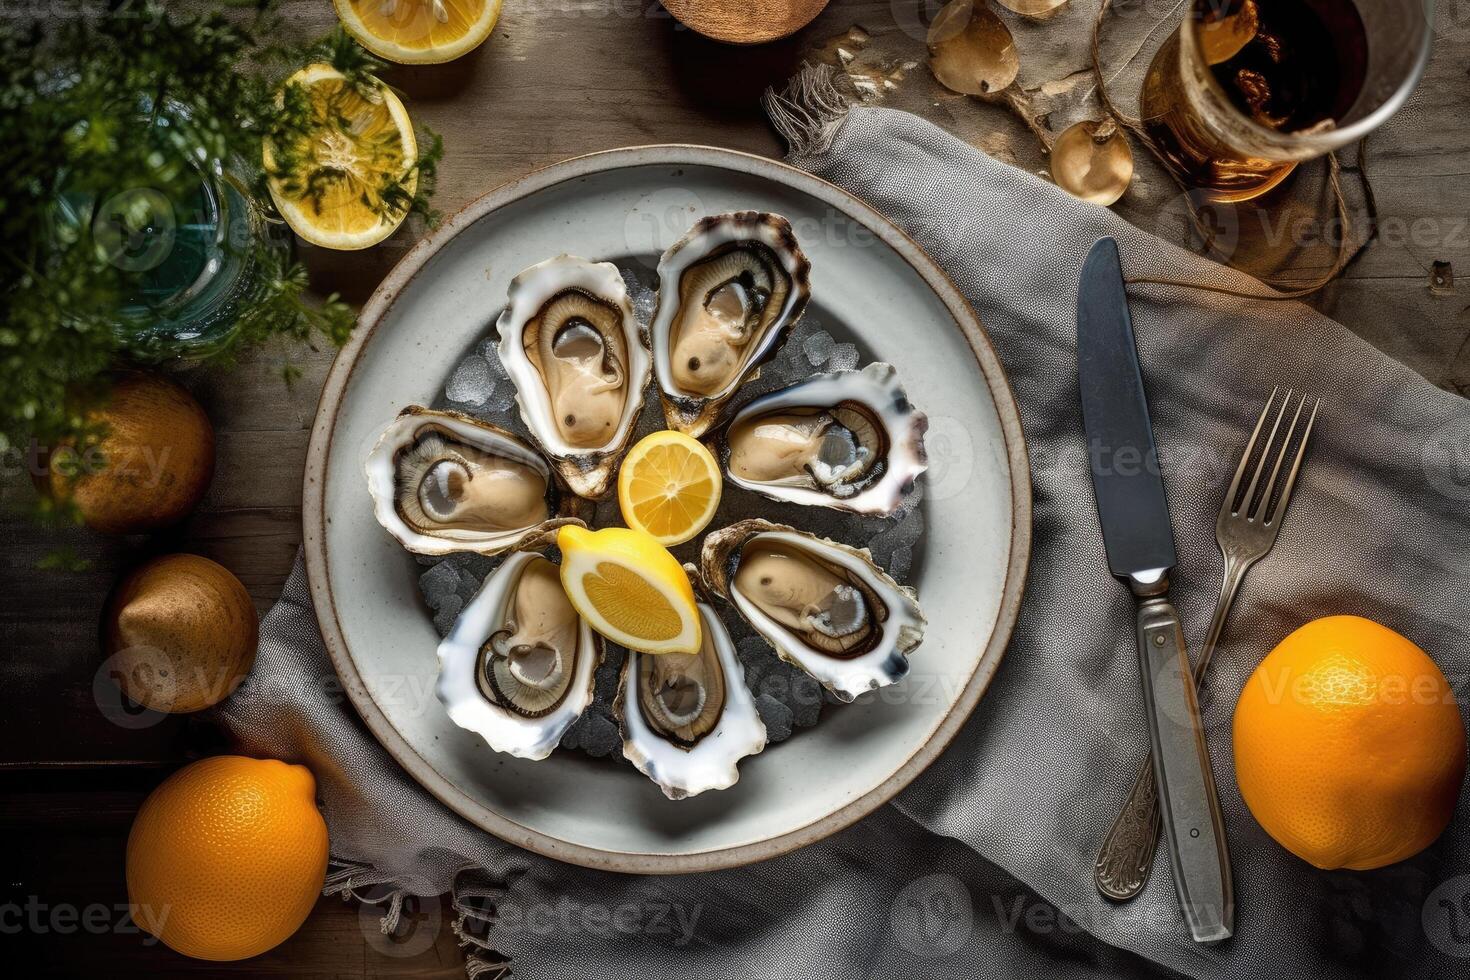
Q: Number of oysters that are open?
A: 7